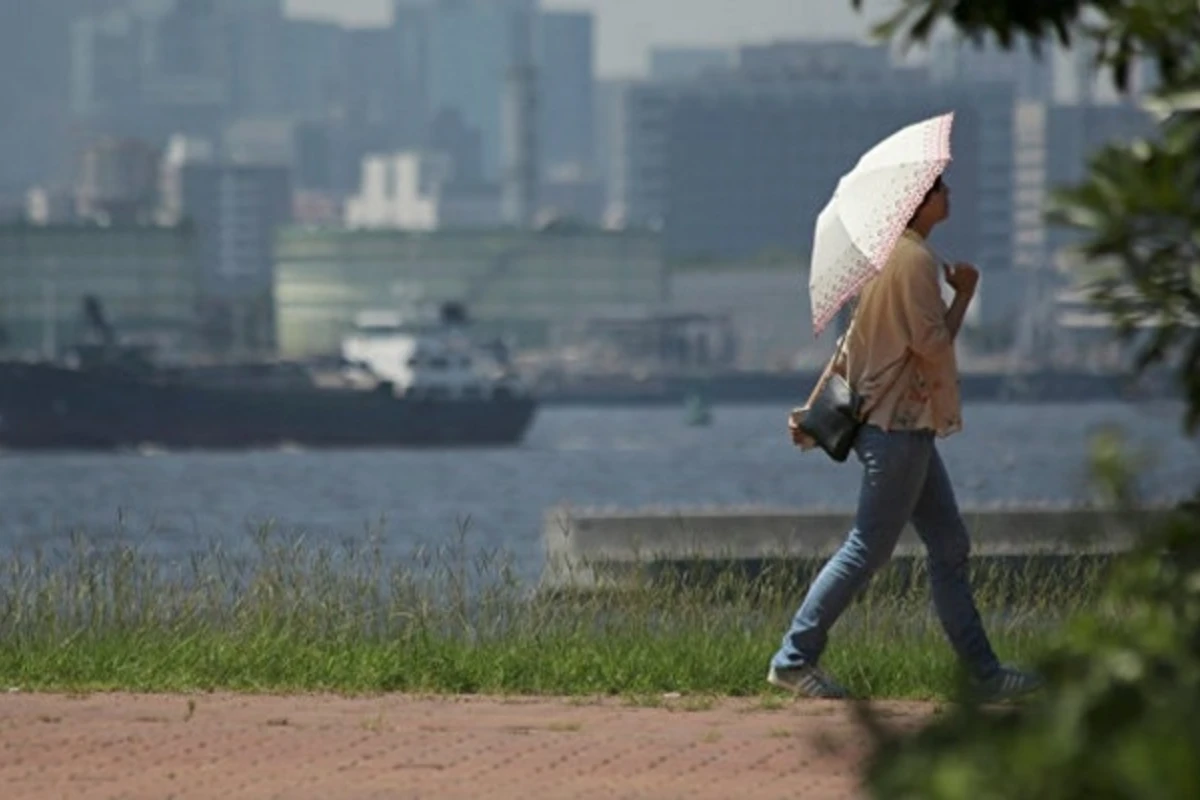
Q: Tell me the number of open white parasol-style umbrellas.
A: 1